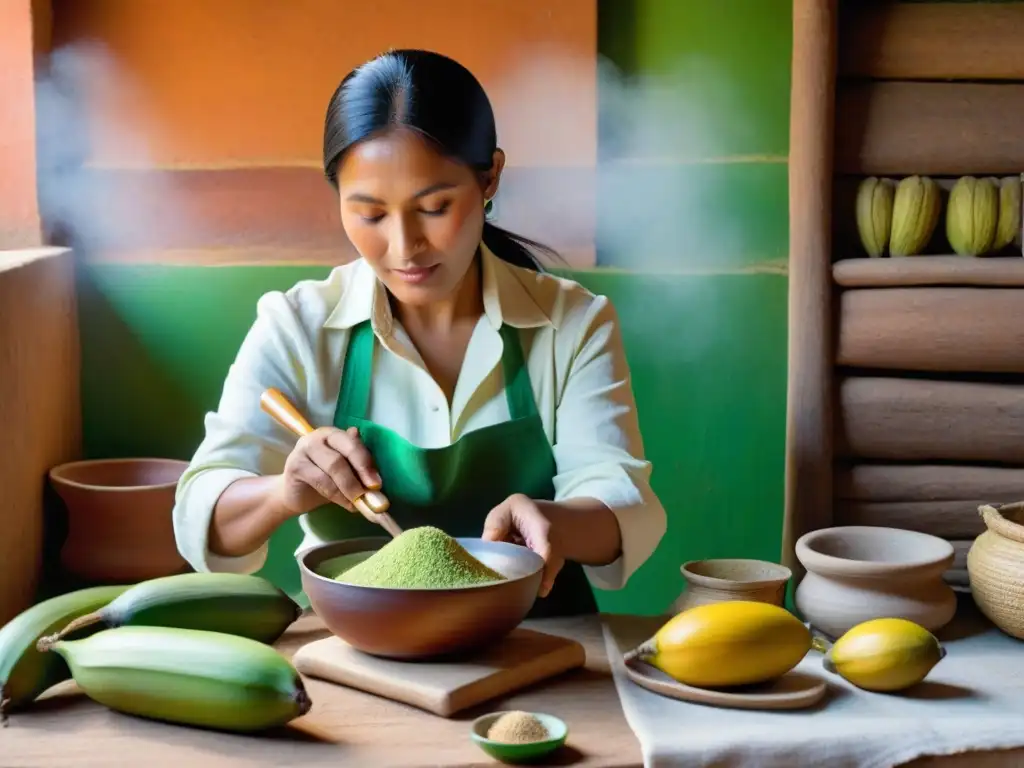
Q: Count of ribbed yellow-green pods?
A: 4